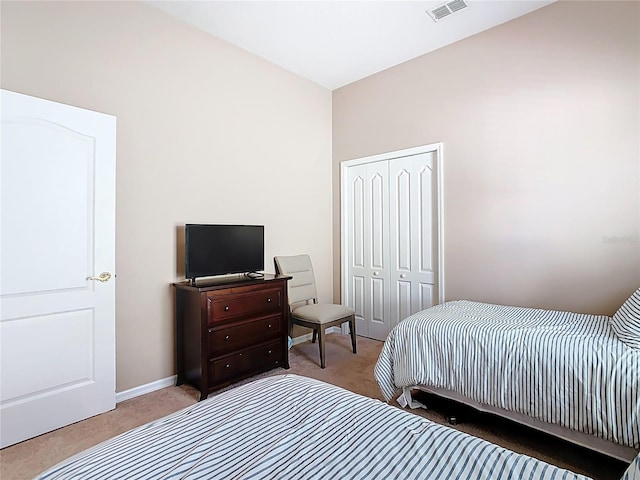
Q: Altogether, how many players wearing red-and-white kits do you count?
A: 0